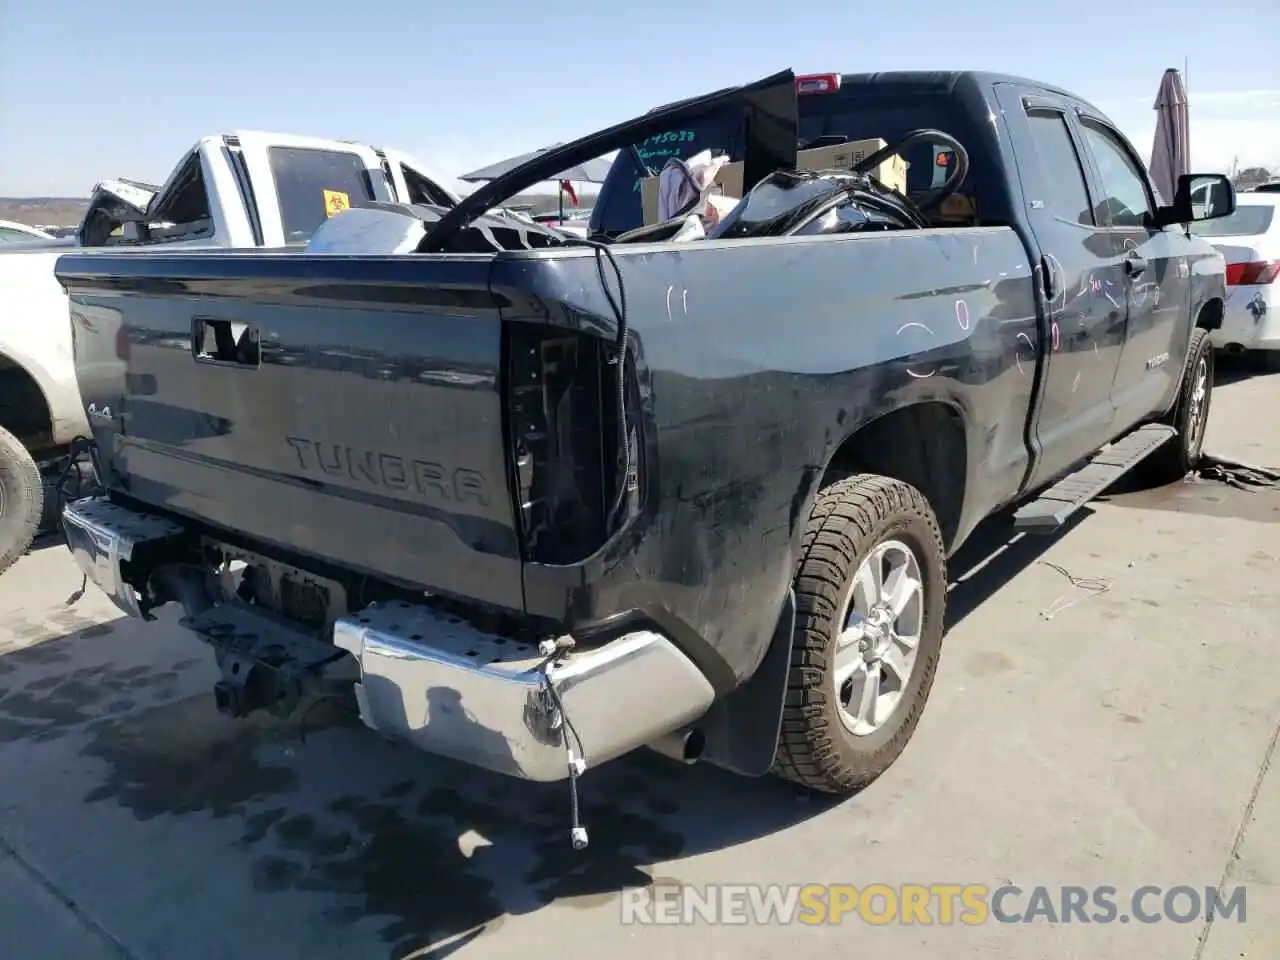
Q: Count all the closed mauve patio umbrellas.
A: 1